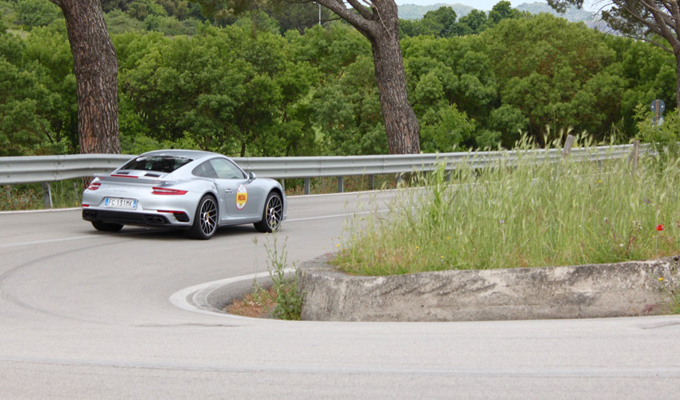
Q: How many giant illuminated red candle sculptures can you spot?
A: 0